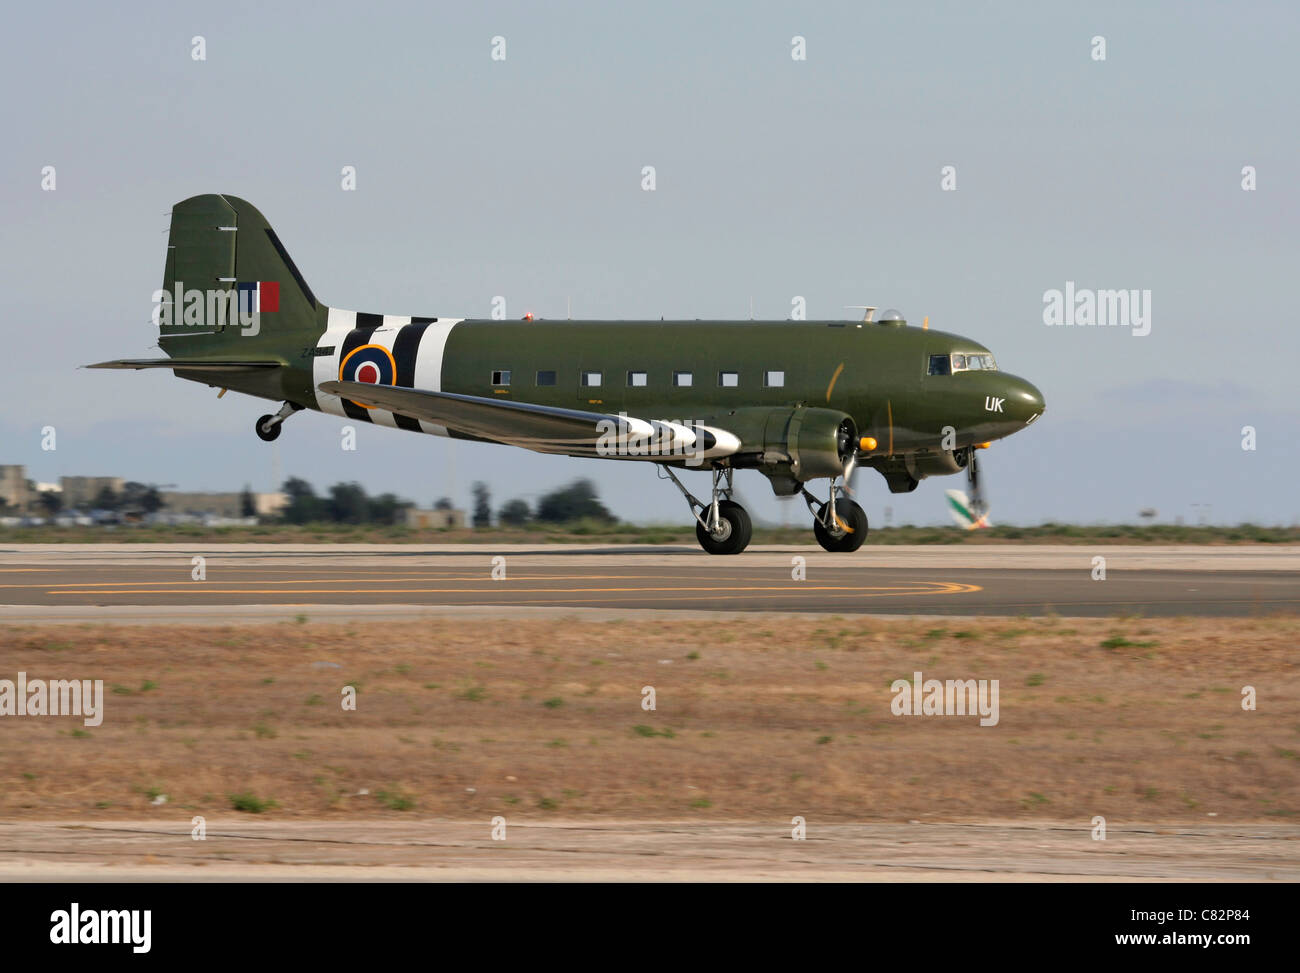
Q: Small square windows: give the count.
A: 7